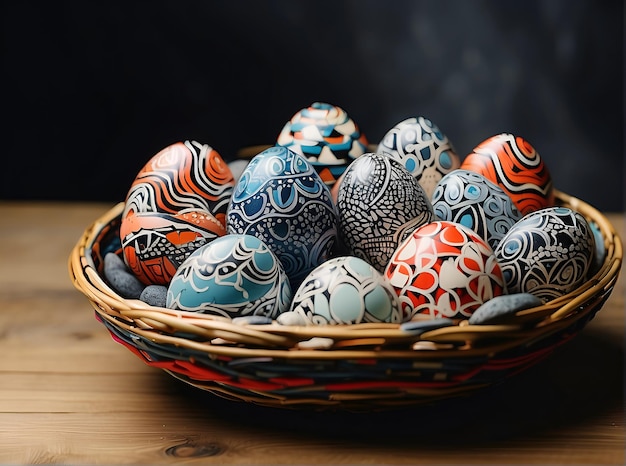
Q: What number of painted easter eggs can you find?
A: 11